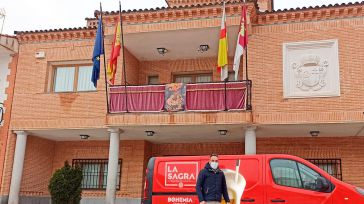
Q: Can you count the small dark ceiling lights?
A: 6